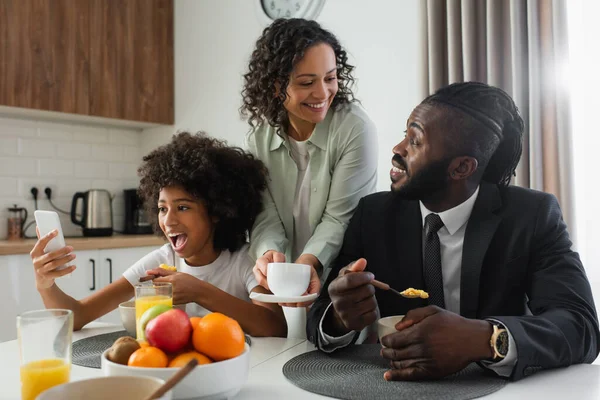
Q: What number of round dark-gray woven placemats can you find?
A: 2